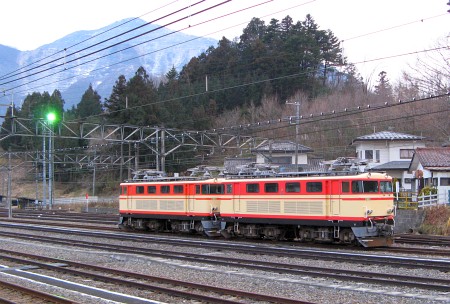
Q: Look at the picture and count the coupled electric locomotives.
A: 2